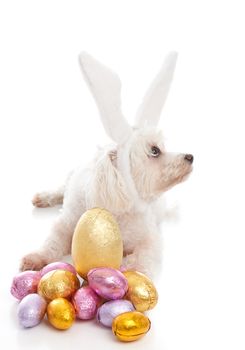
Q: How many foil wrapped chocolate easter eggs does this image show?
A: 11